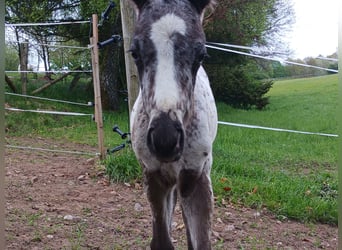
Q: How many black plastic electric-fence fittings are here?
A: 4